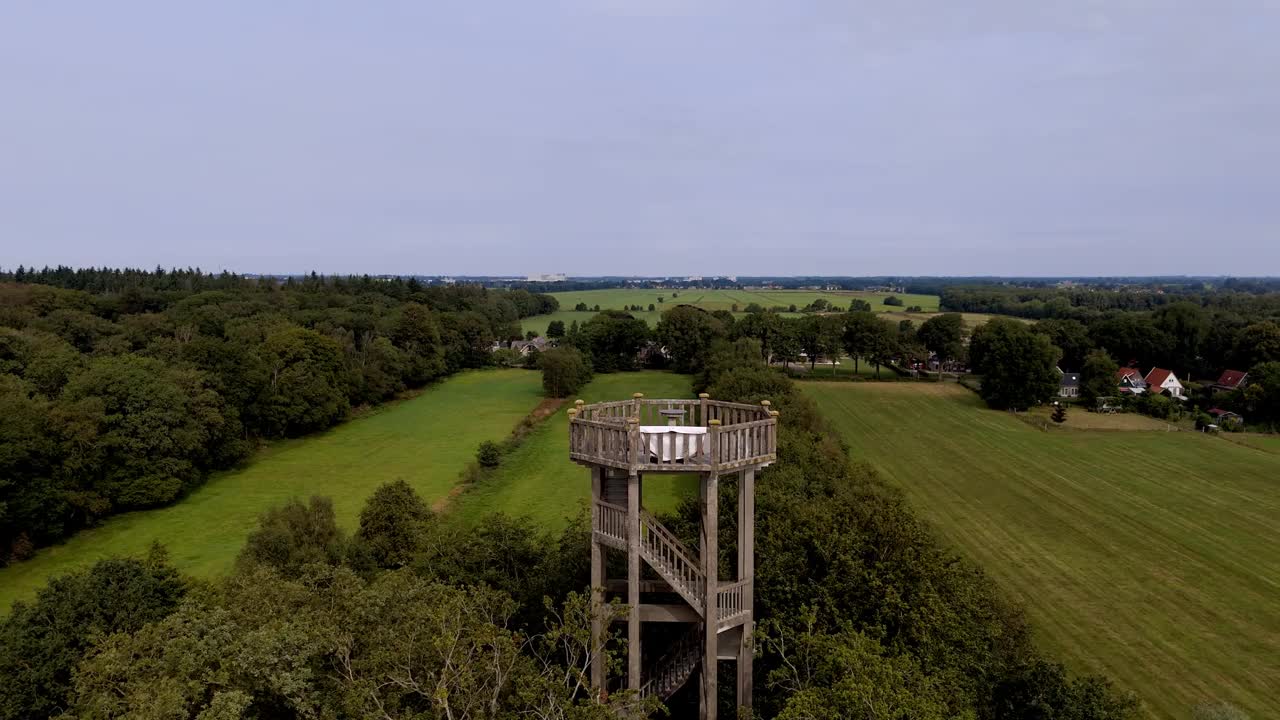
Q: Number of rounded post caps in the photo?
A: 8